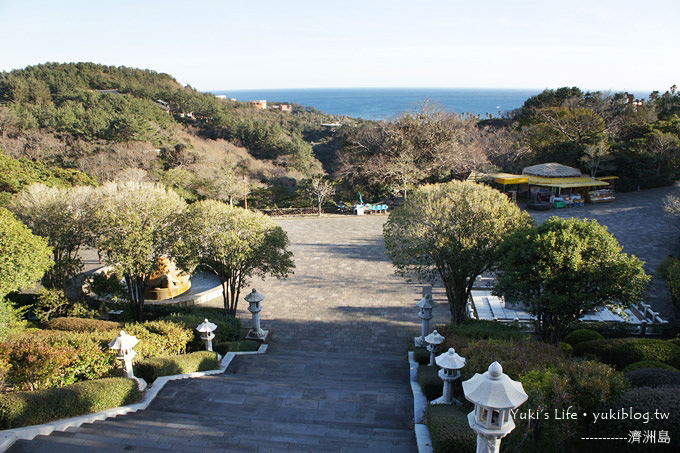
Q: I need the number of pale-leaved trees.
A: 4